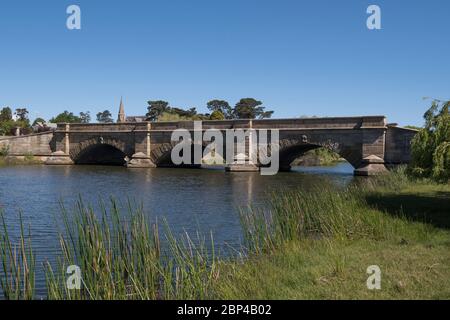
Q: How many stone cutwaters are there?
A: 4